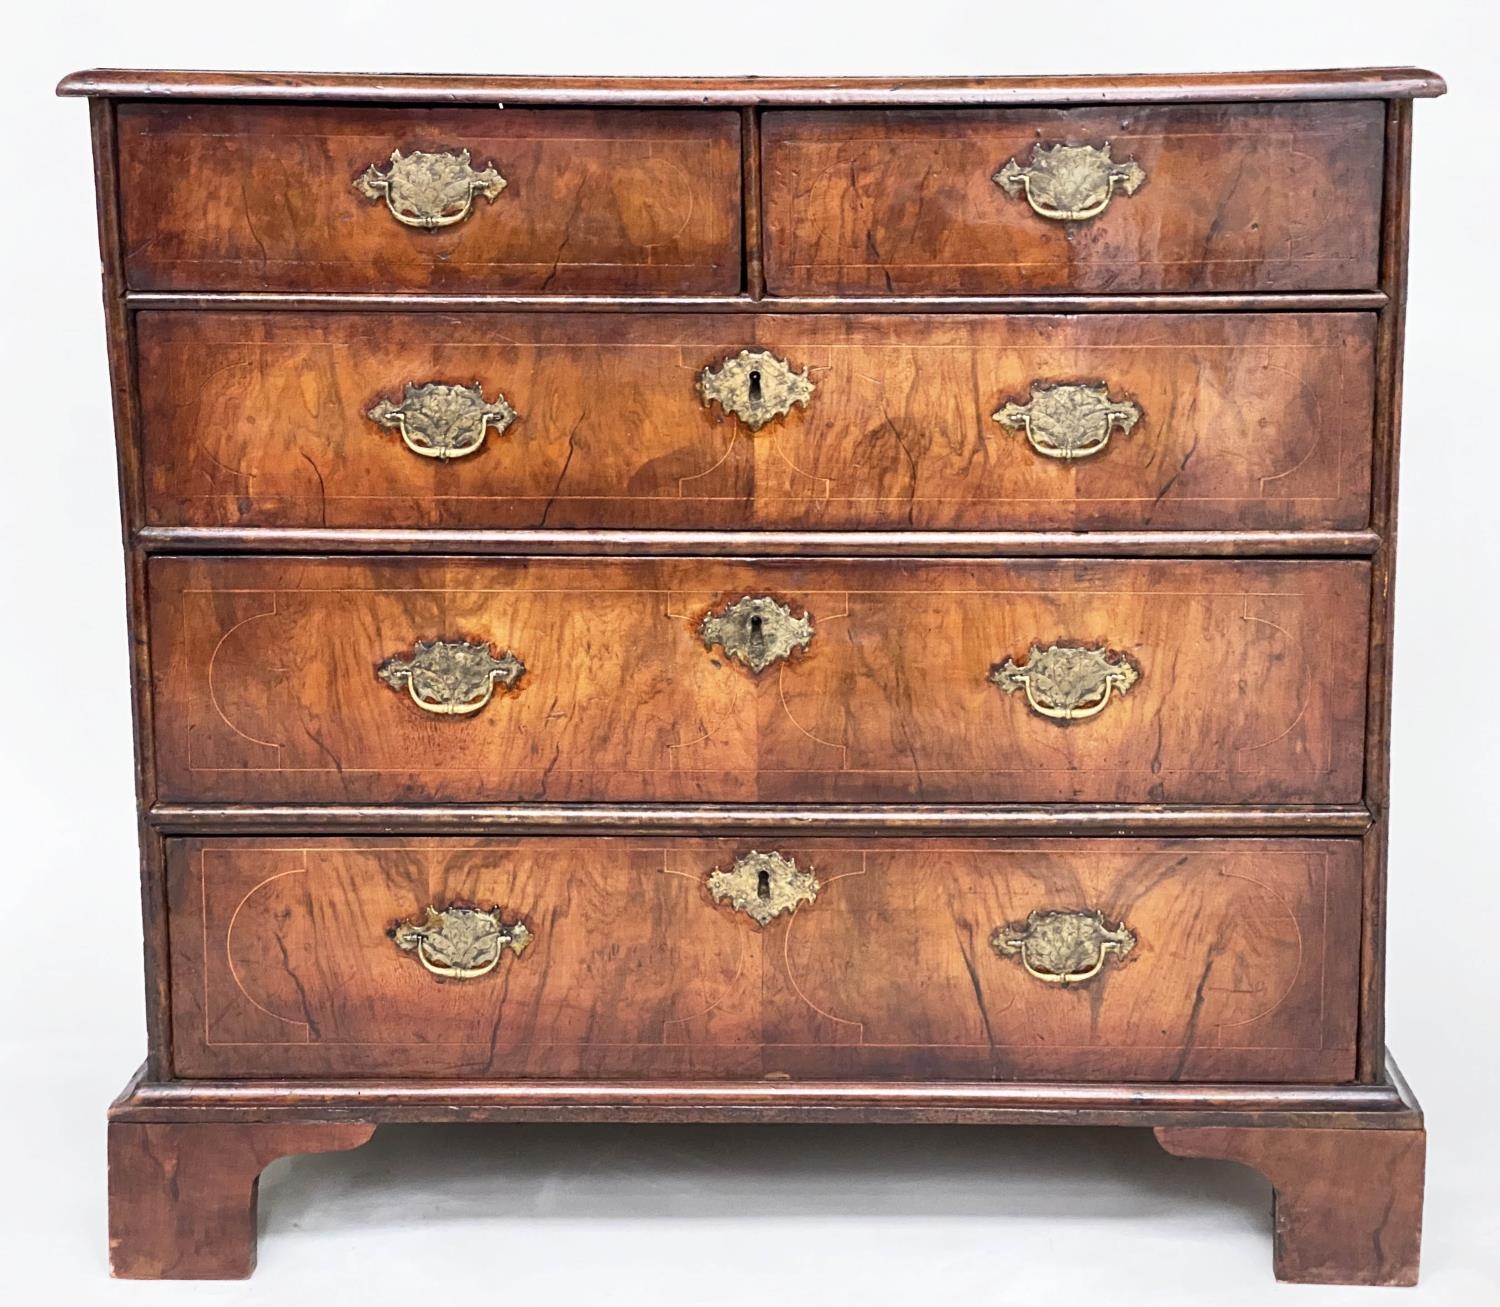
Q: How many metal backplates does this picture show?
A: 11